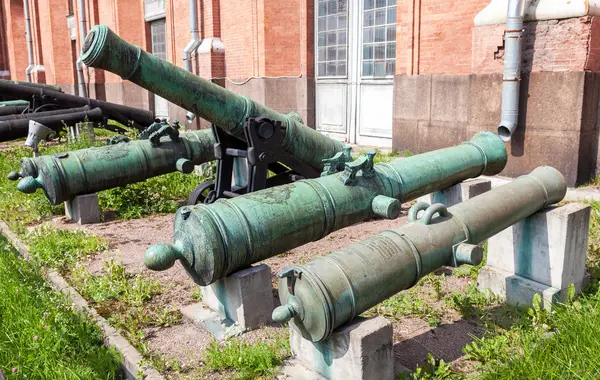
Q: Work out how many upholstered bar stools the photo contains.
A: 0